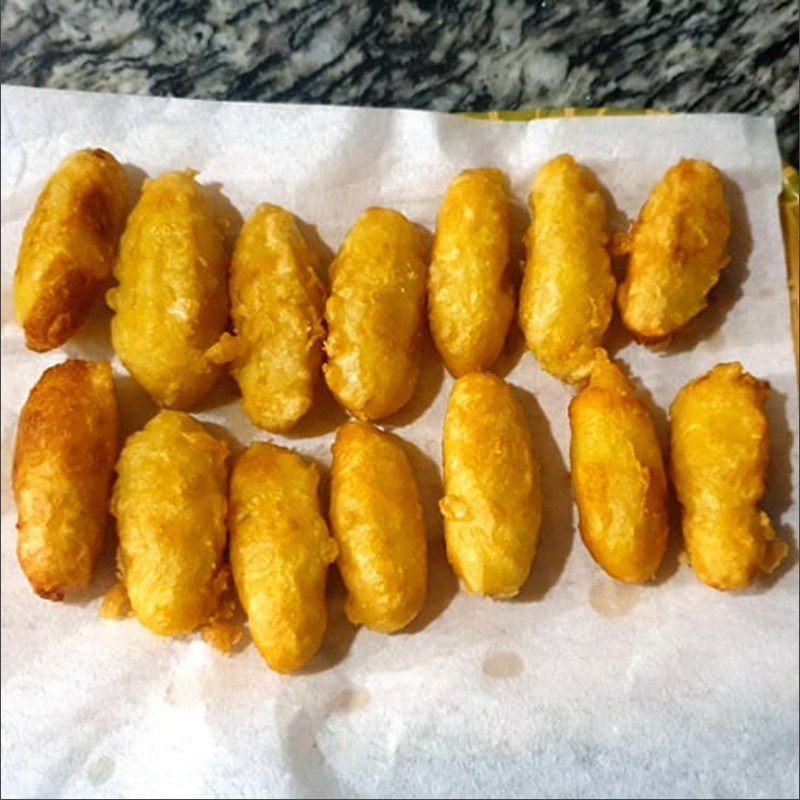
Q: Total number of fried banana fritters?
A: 14